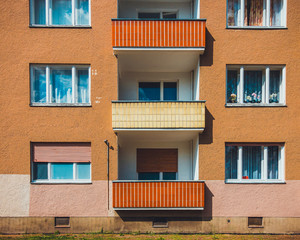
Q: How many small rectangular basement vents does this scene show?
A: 3